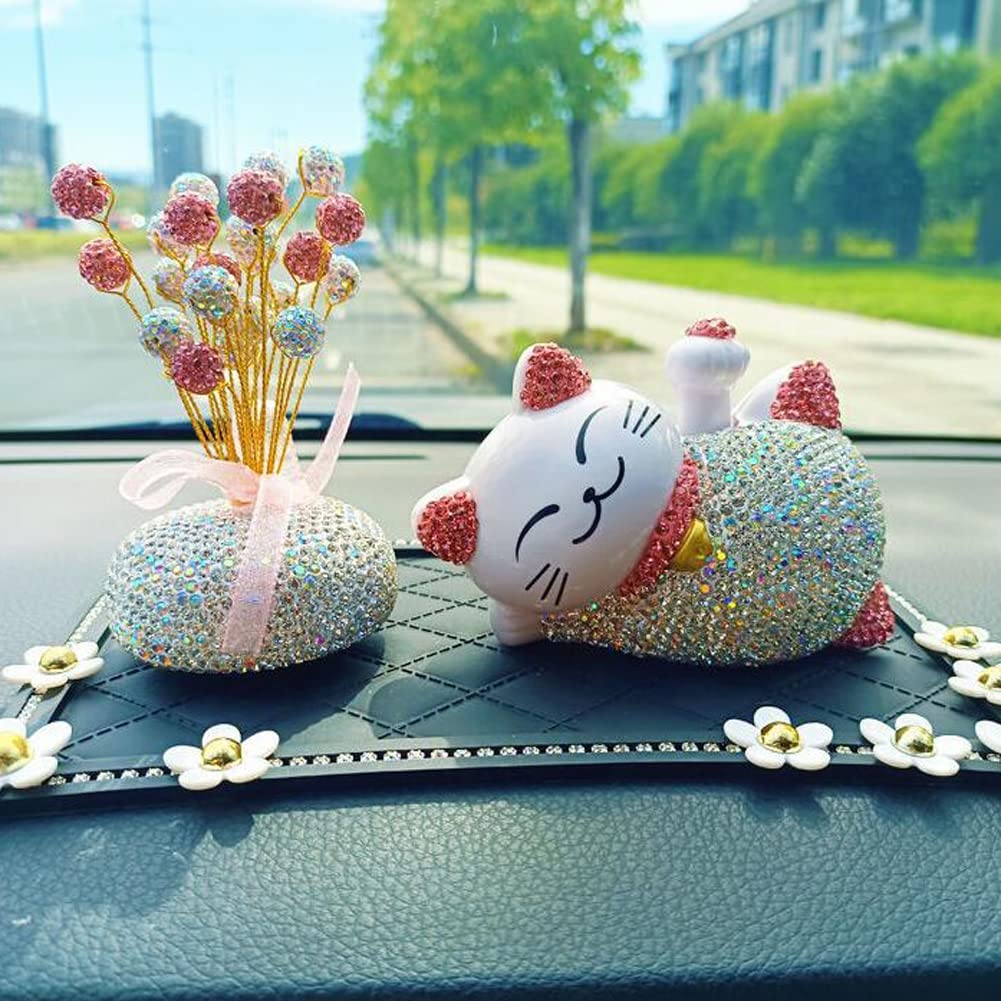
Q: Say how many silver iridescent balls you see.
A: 11